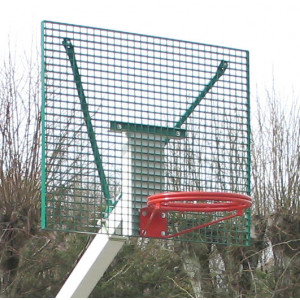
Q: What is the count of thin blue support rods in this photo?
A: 2